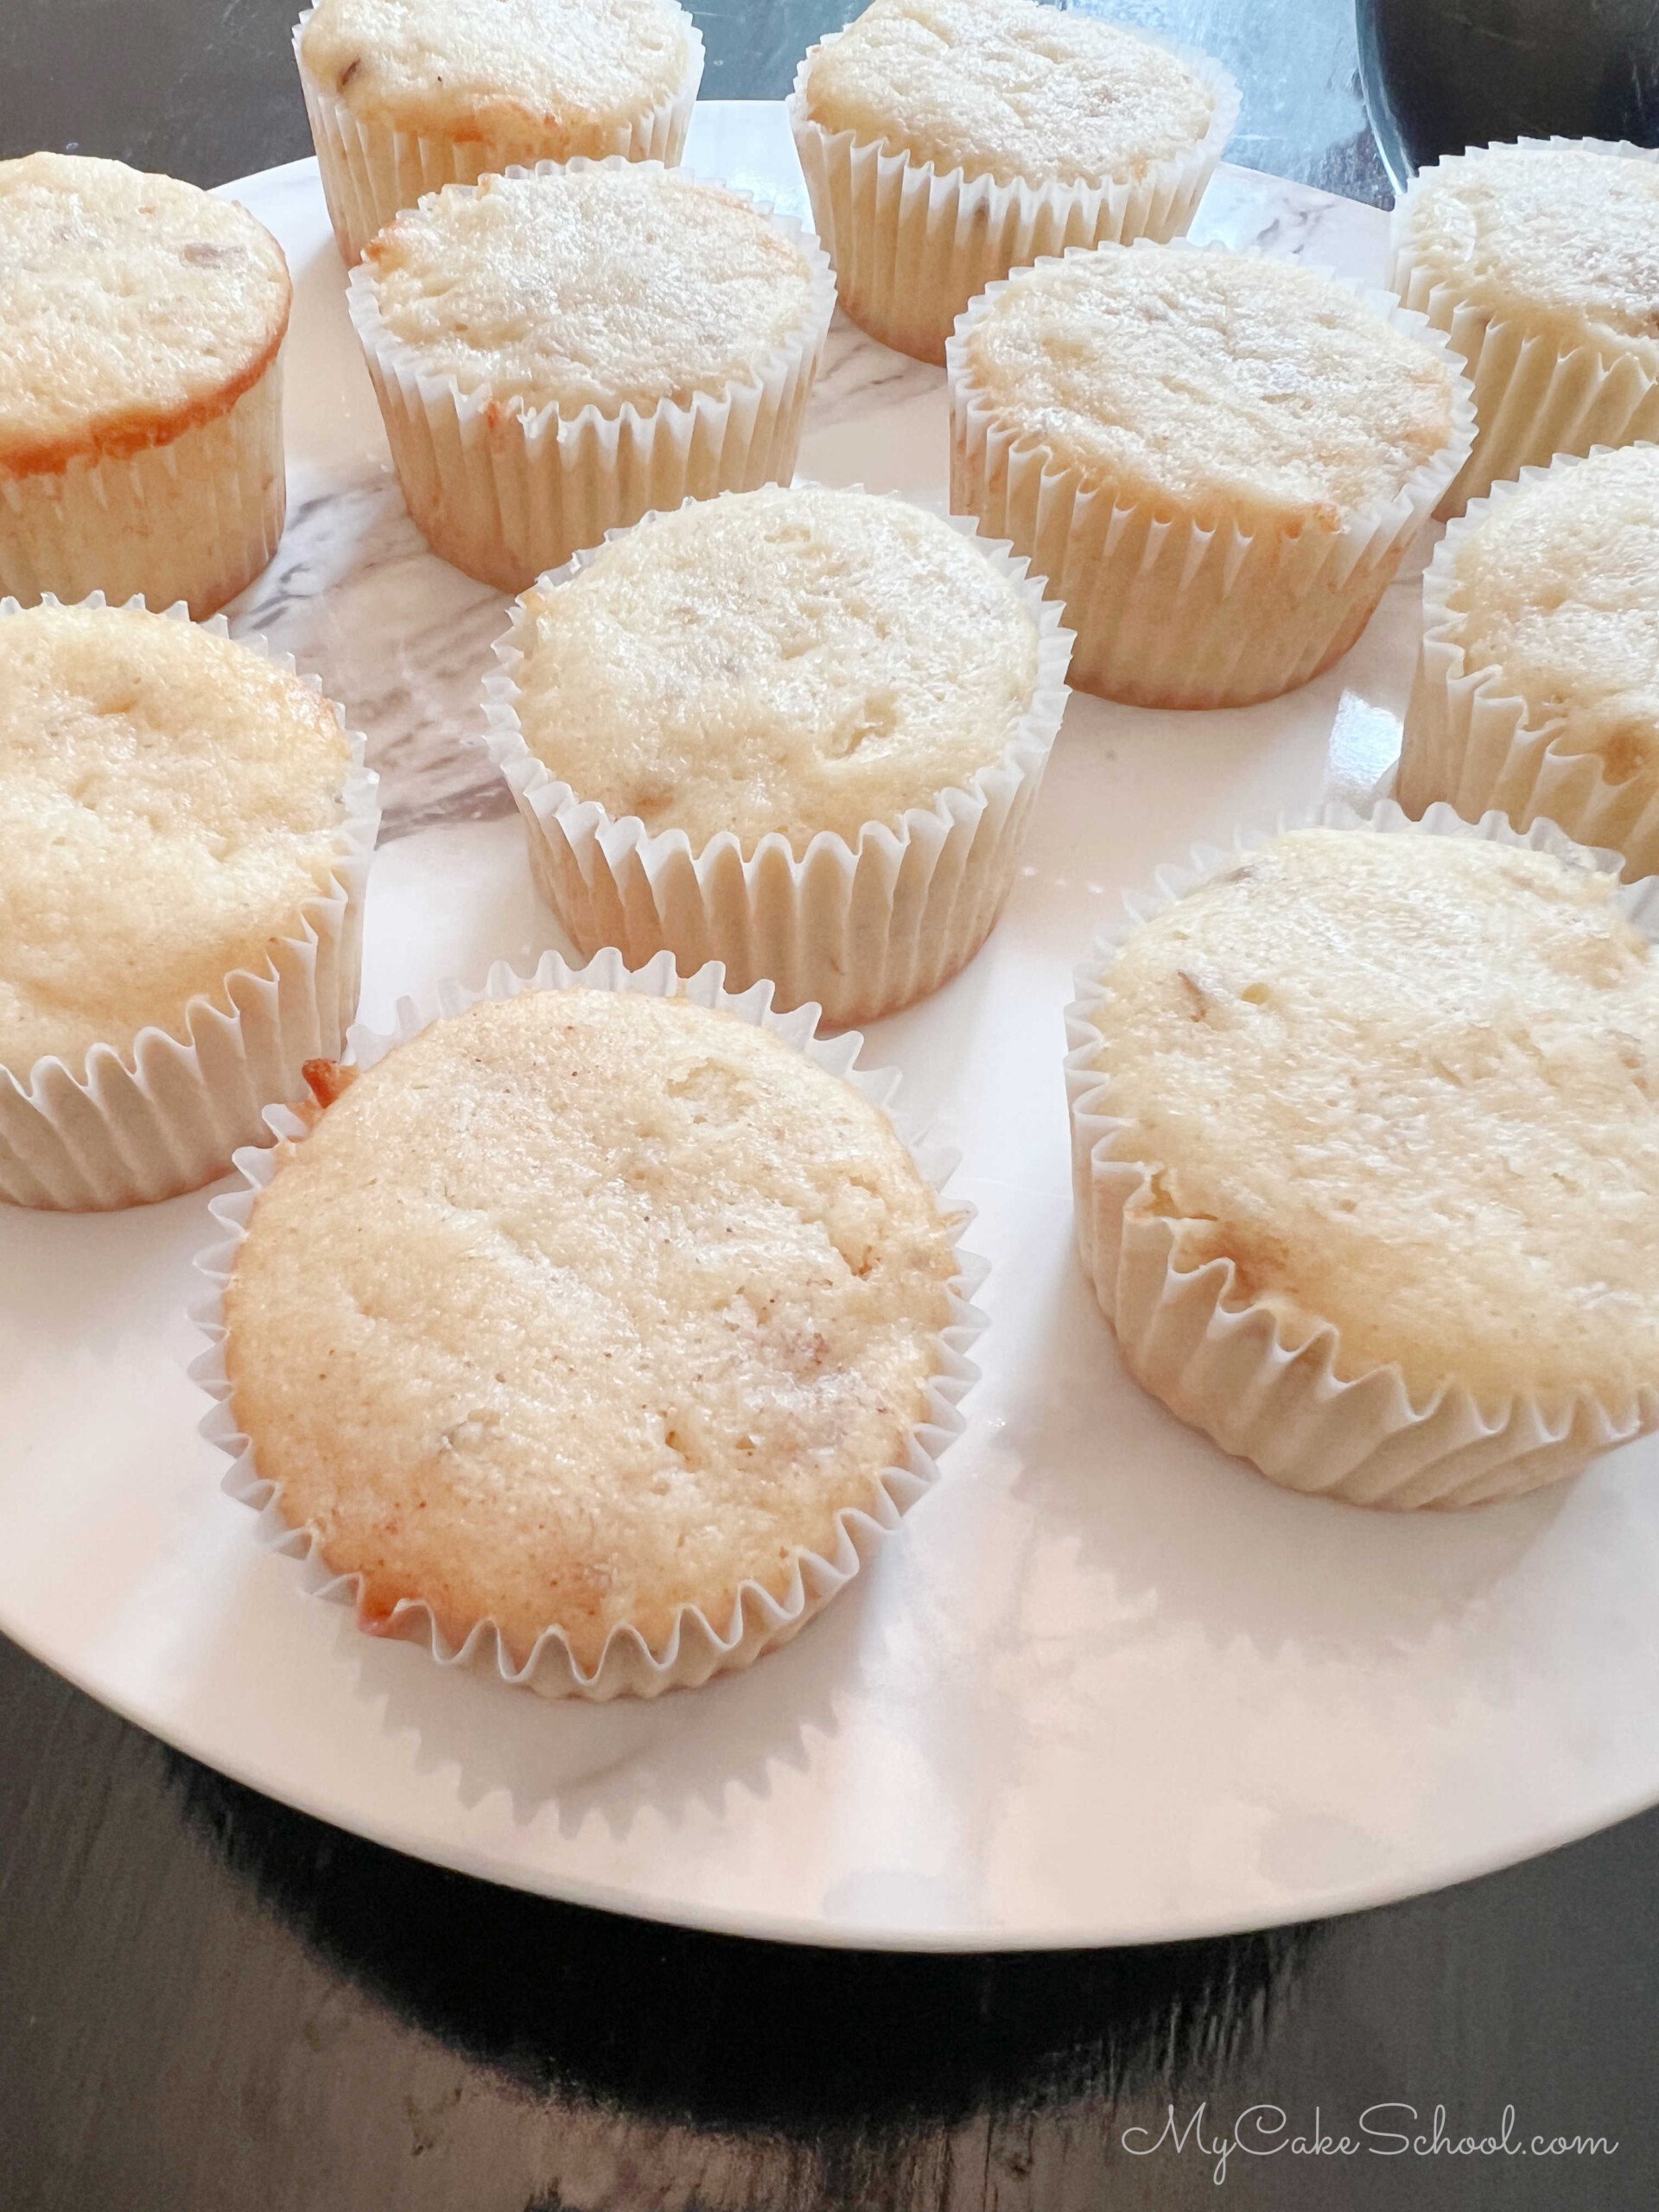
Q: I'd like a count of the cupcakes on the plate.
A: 11